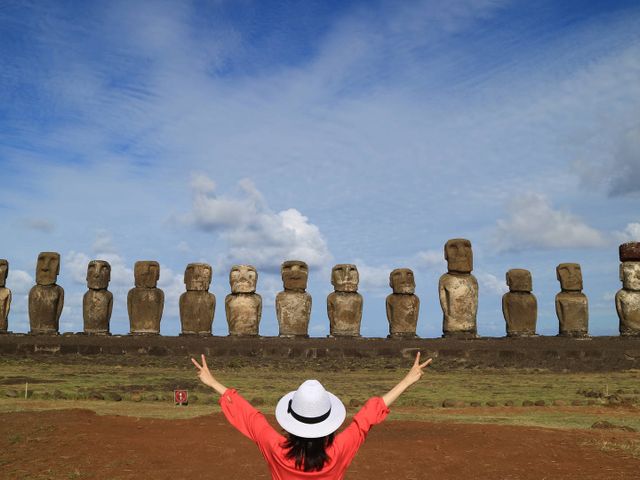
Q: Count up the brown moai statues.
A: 13